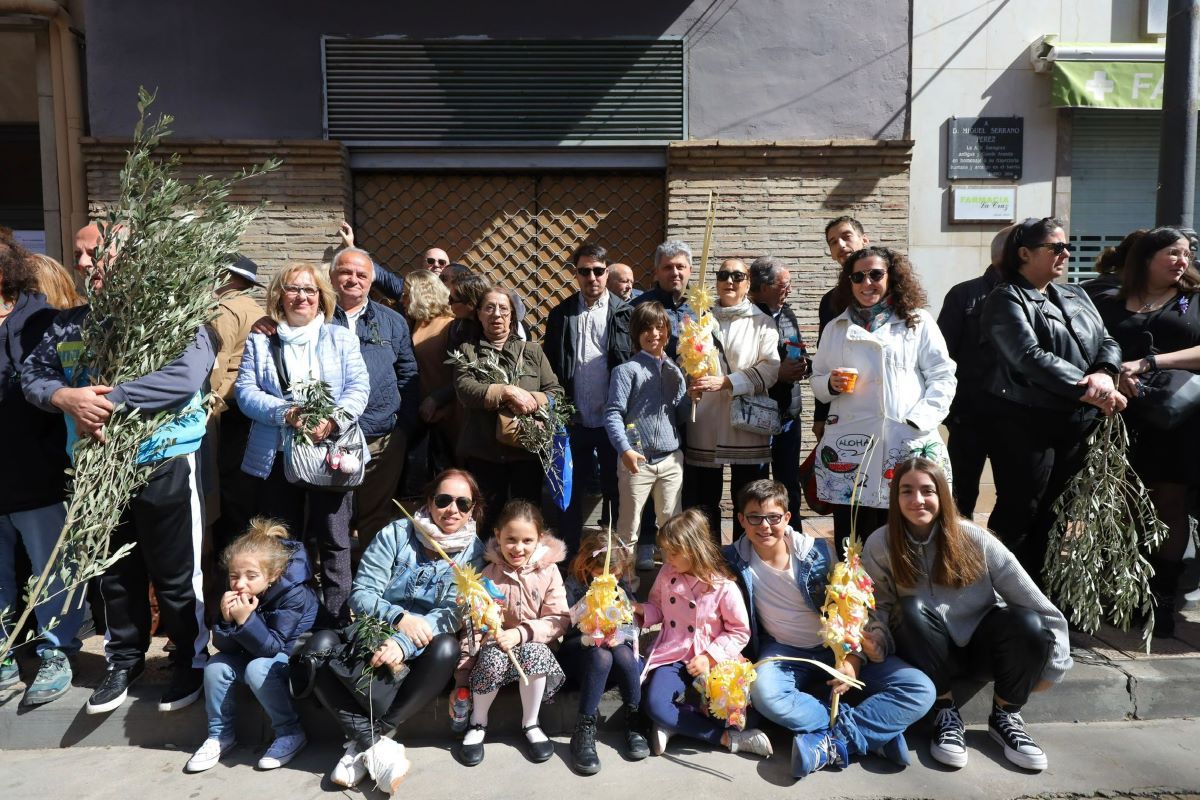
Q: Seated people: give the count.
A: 7